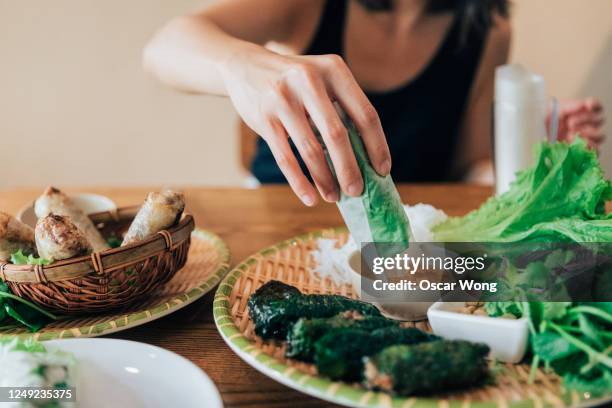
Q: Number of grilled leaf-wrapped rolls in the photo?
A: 4